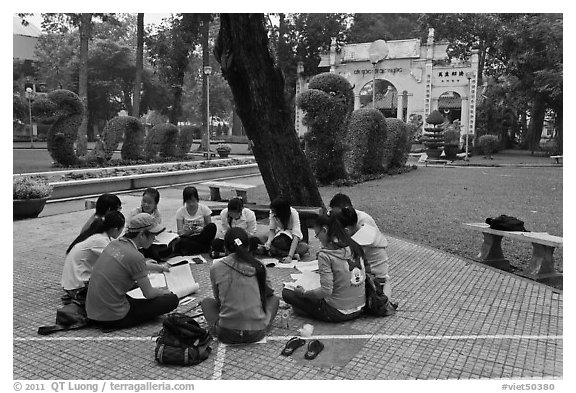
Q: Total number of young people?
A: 11